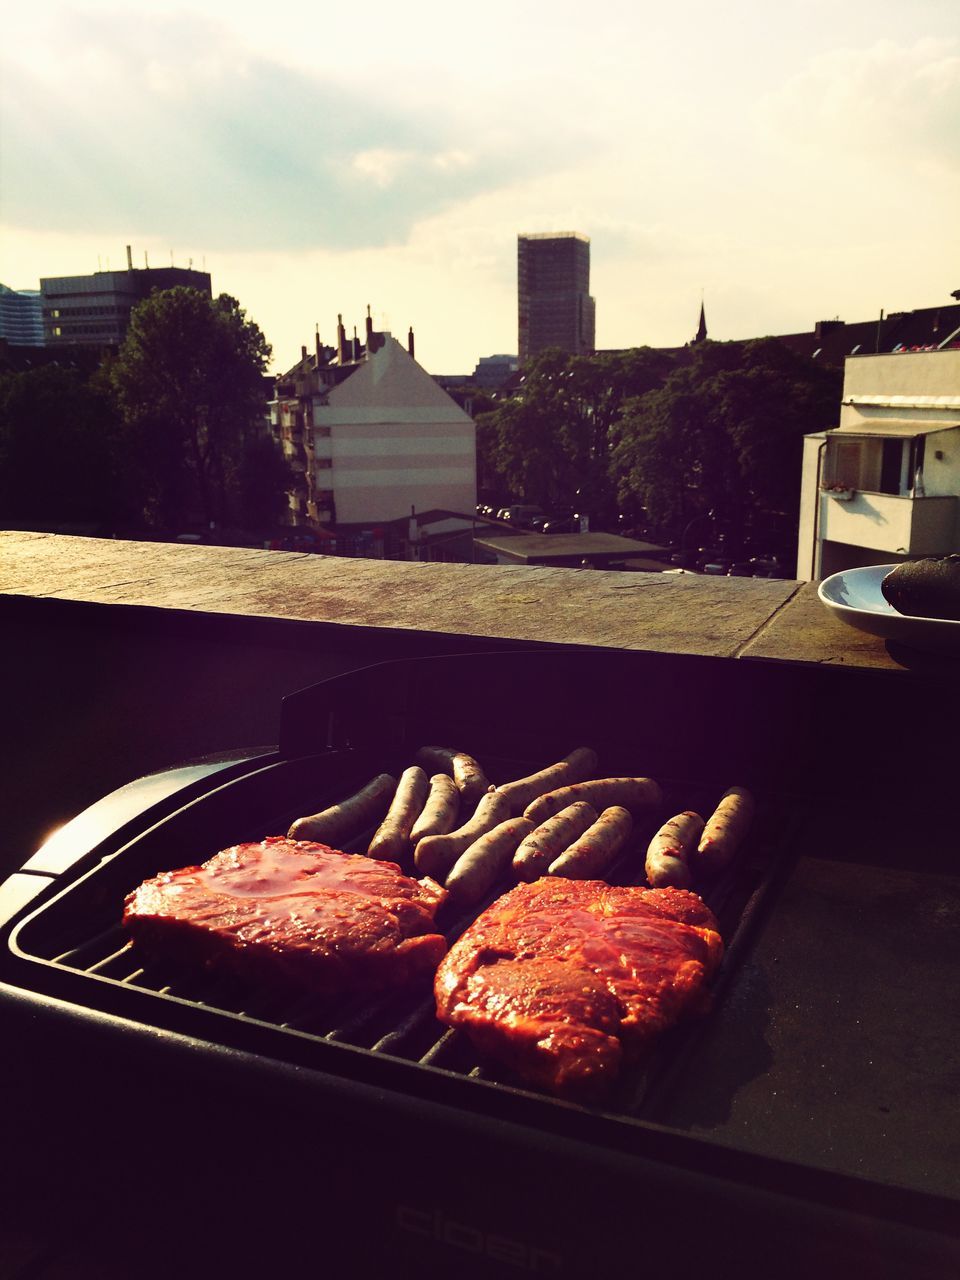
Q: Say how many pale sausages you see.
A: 12